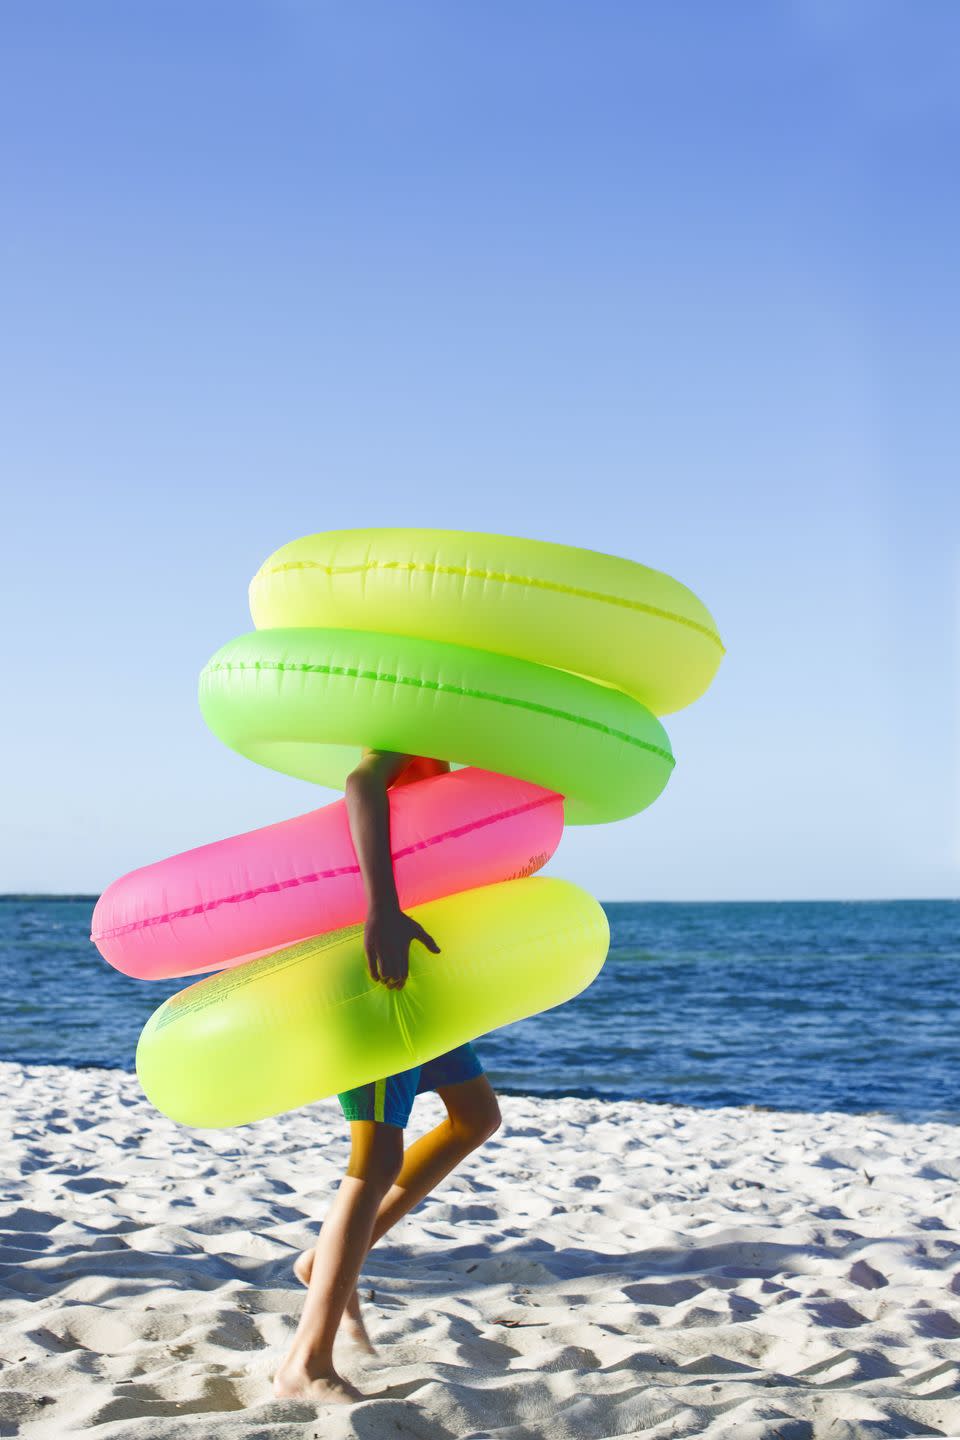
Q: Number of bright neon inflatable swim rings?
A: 4